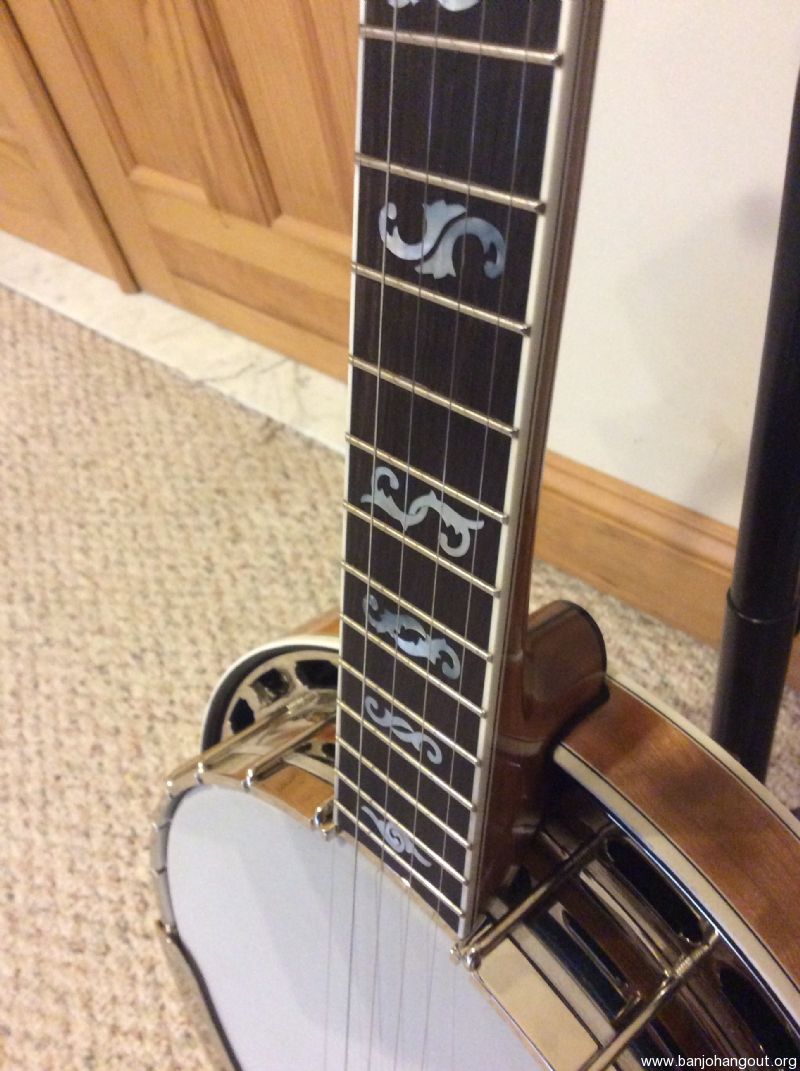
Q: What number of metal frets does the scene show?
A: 13